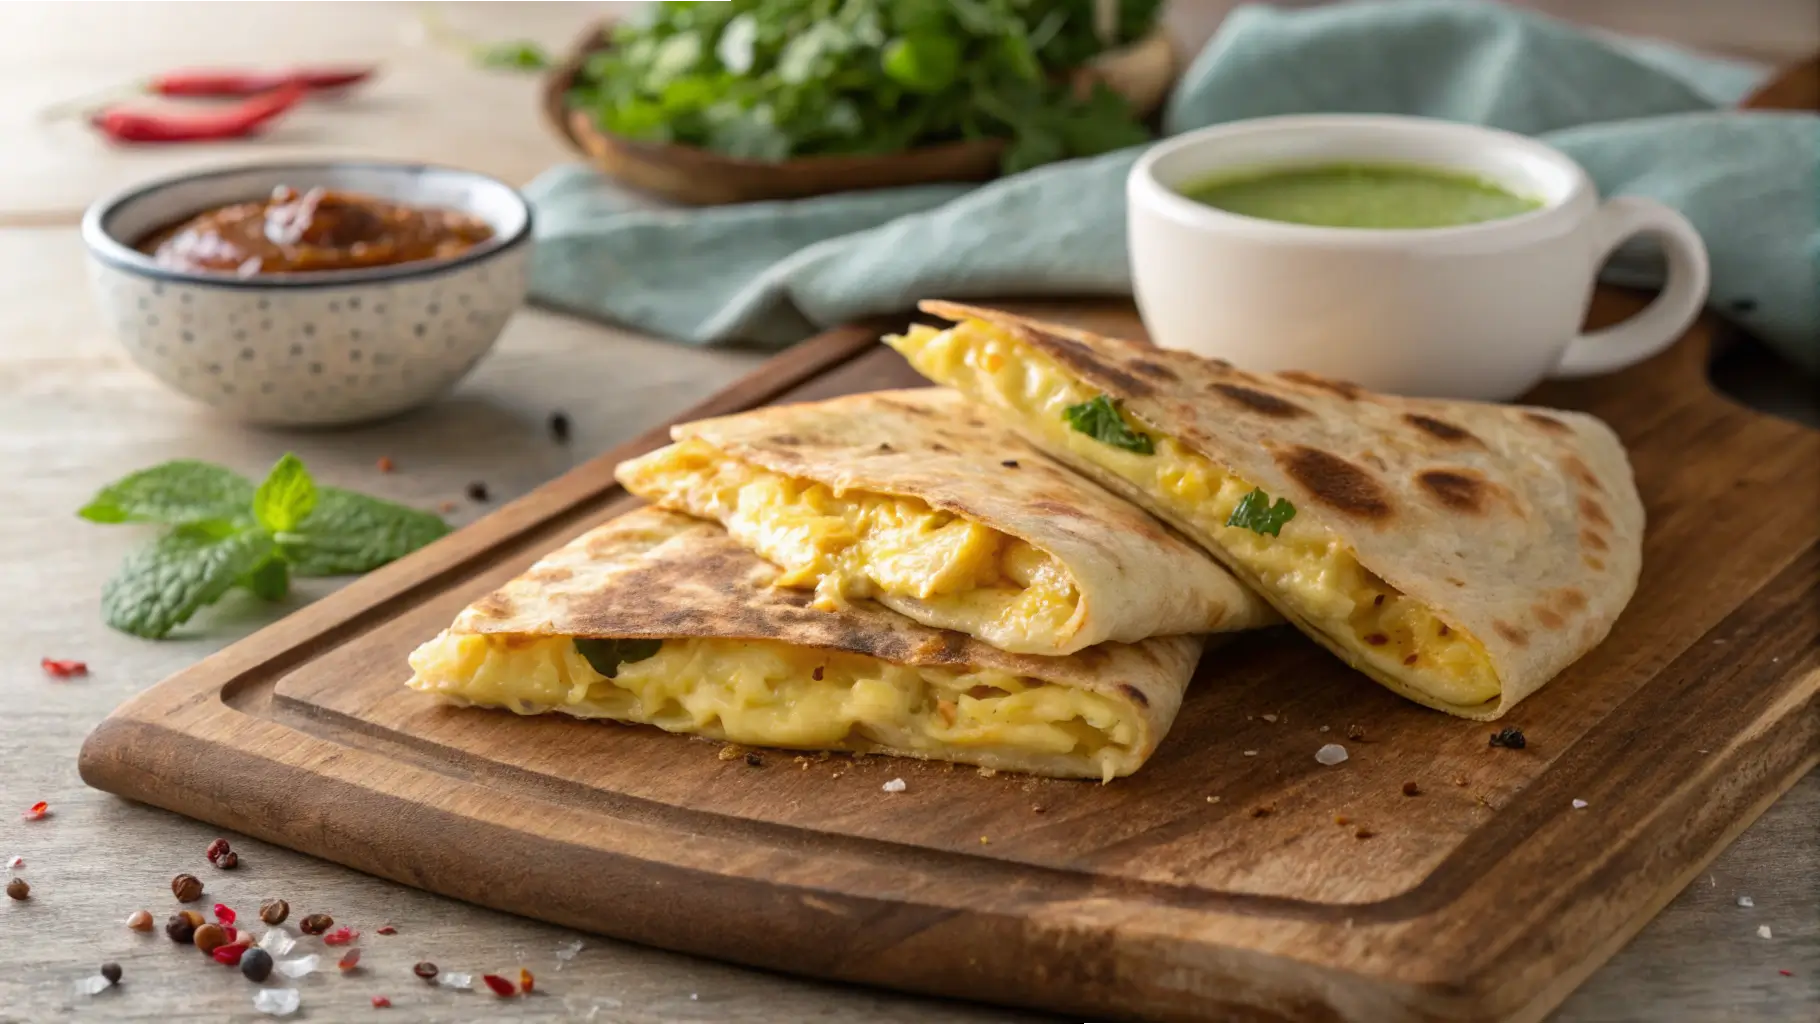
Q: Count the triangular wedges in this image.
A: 3